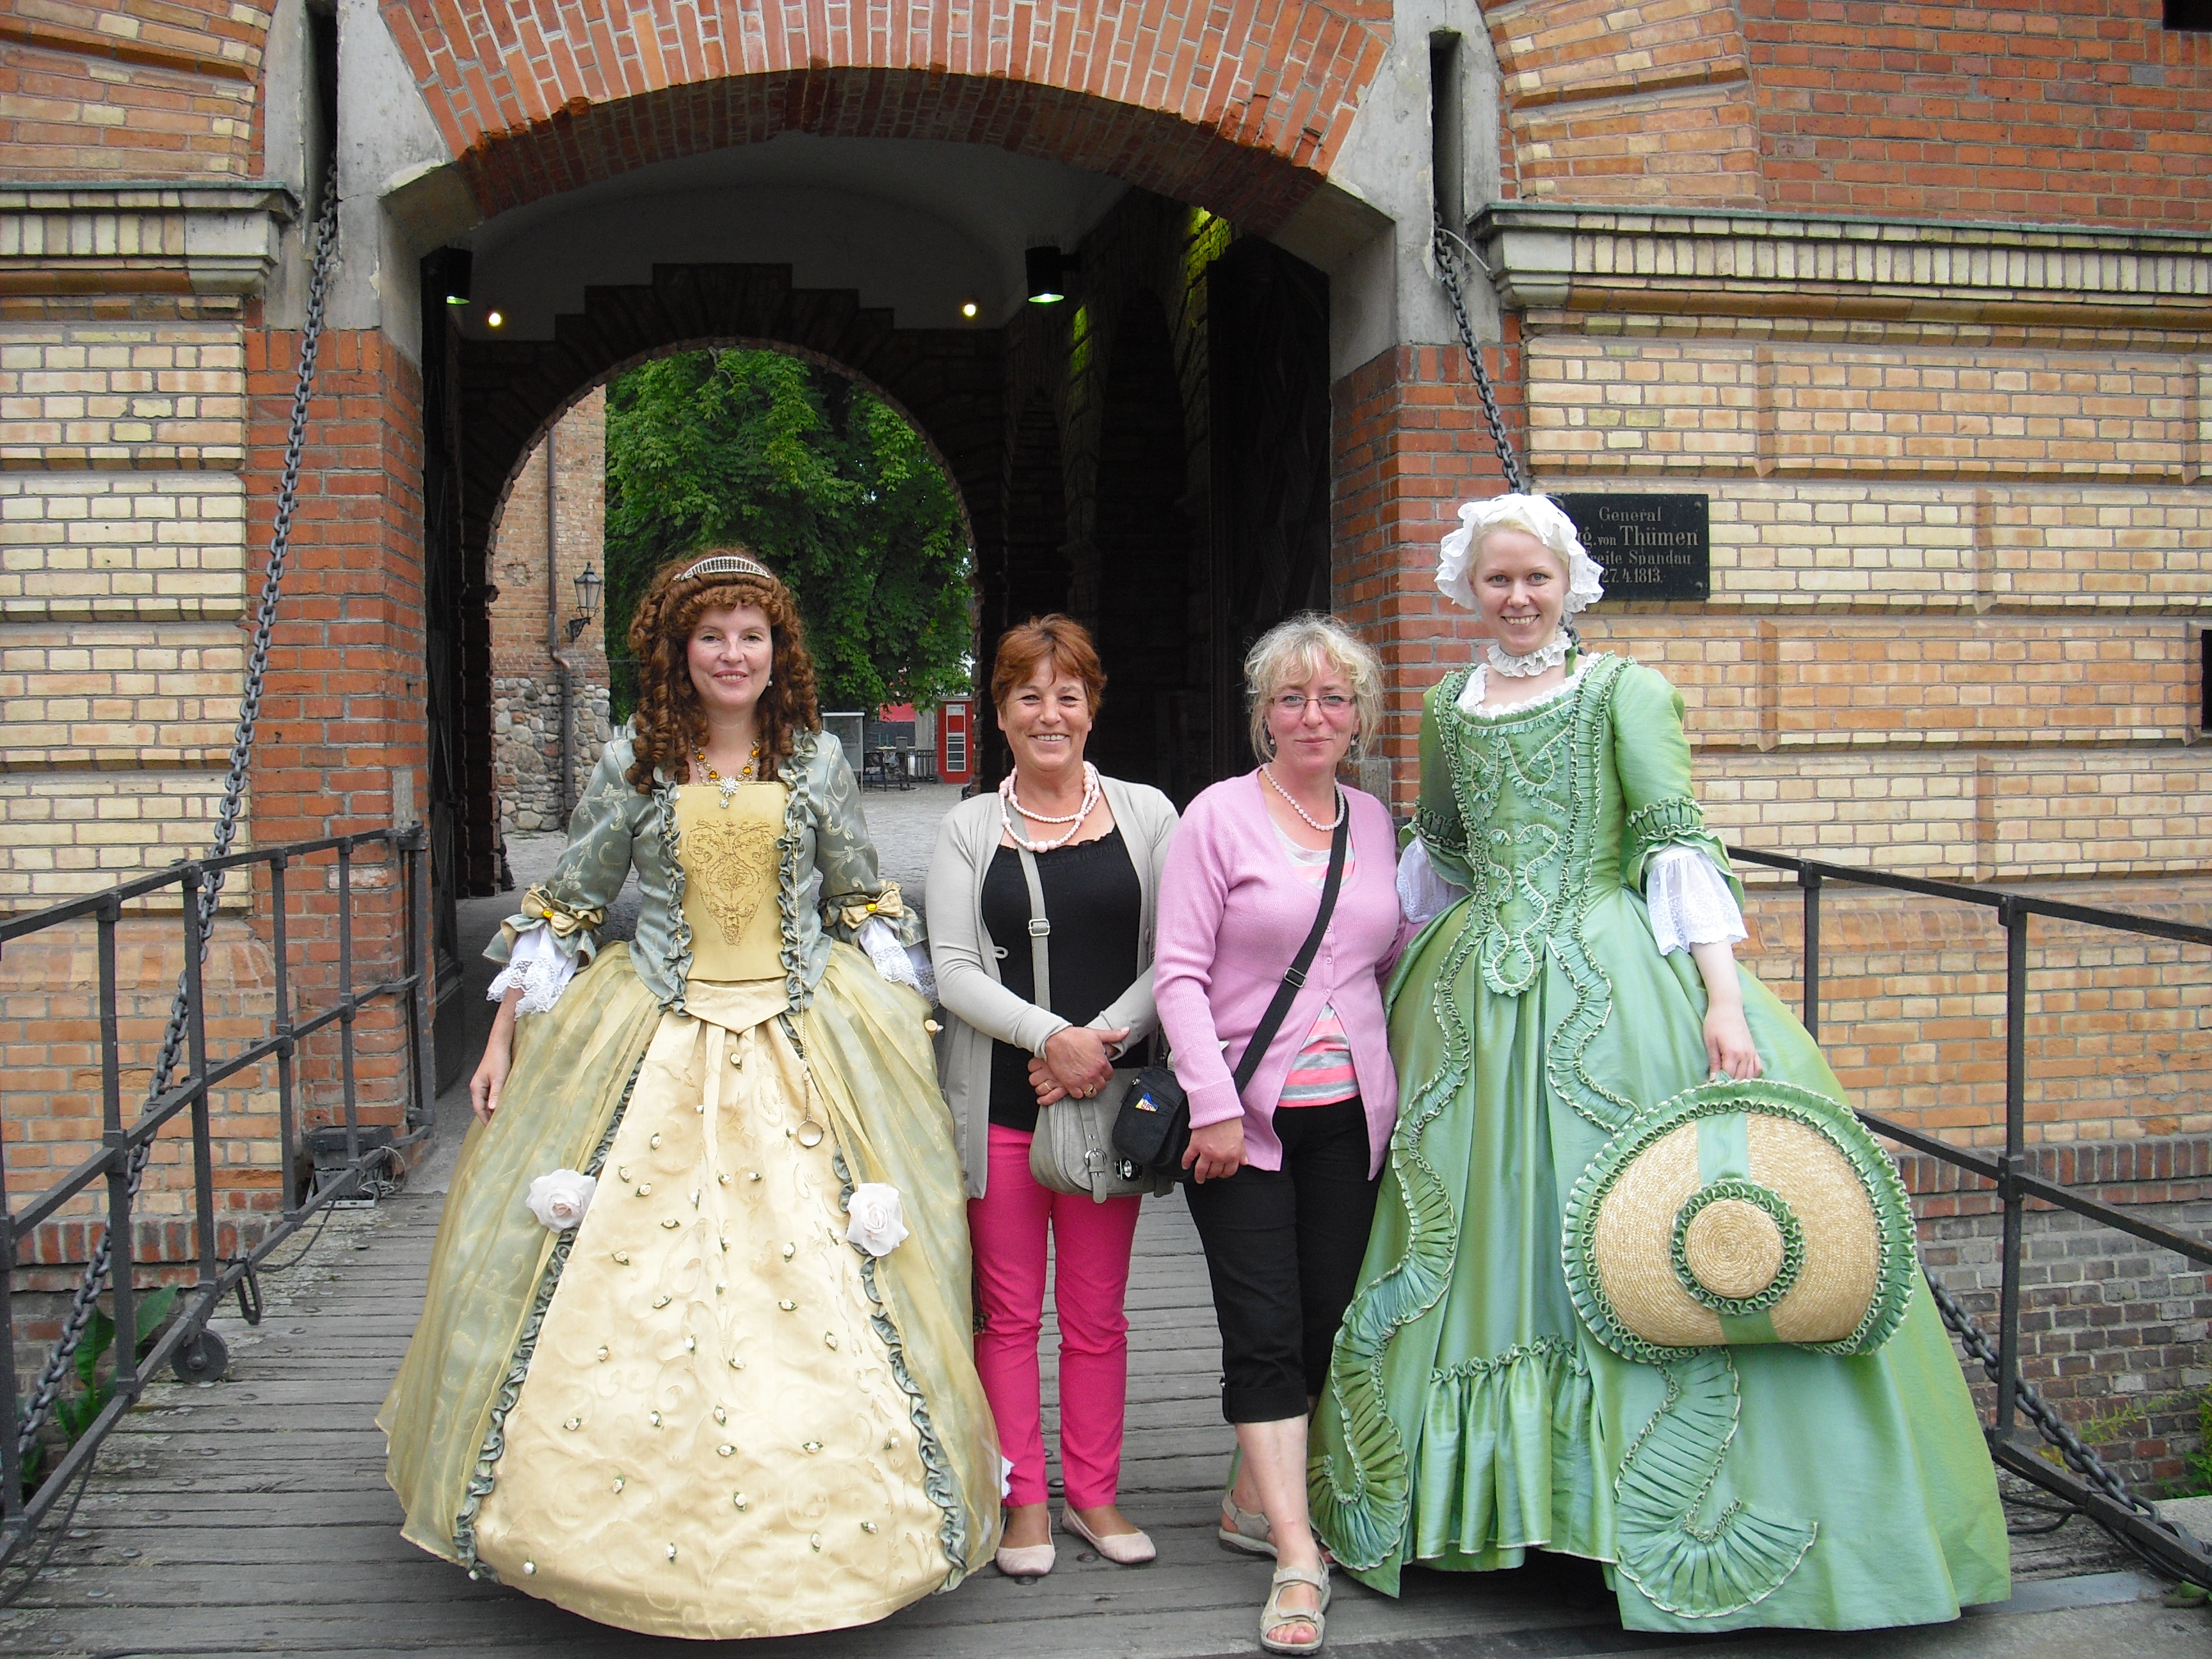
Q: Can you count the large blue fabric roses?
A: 0